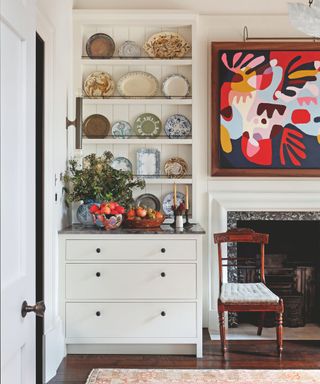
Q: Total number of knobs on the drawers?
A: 6